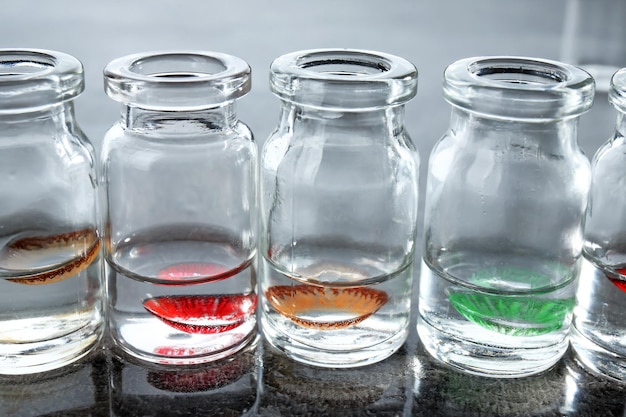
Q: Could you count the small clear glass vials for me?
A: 5